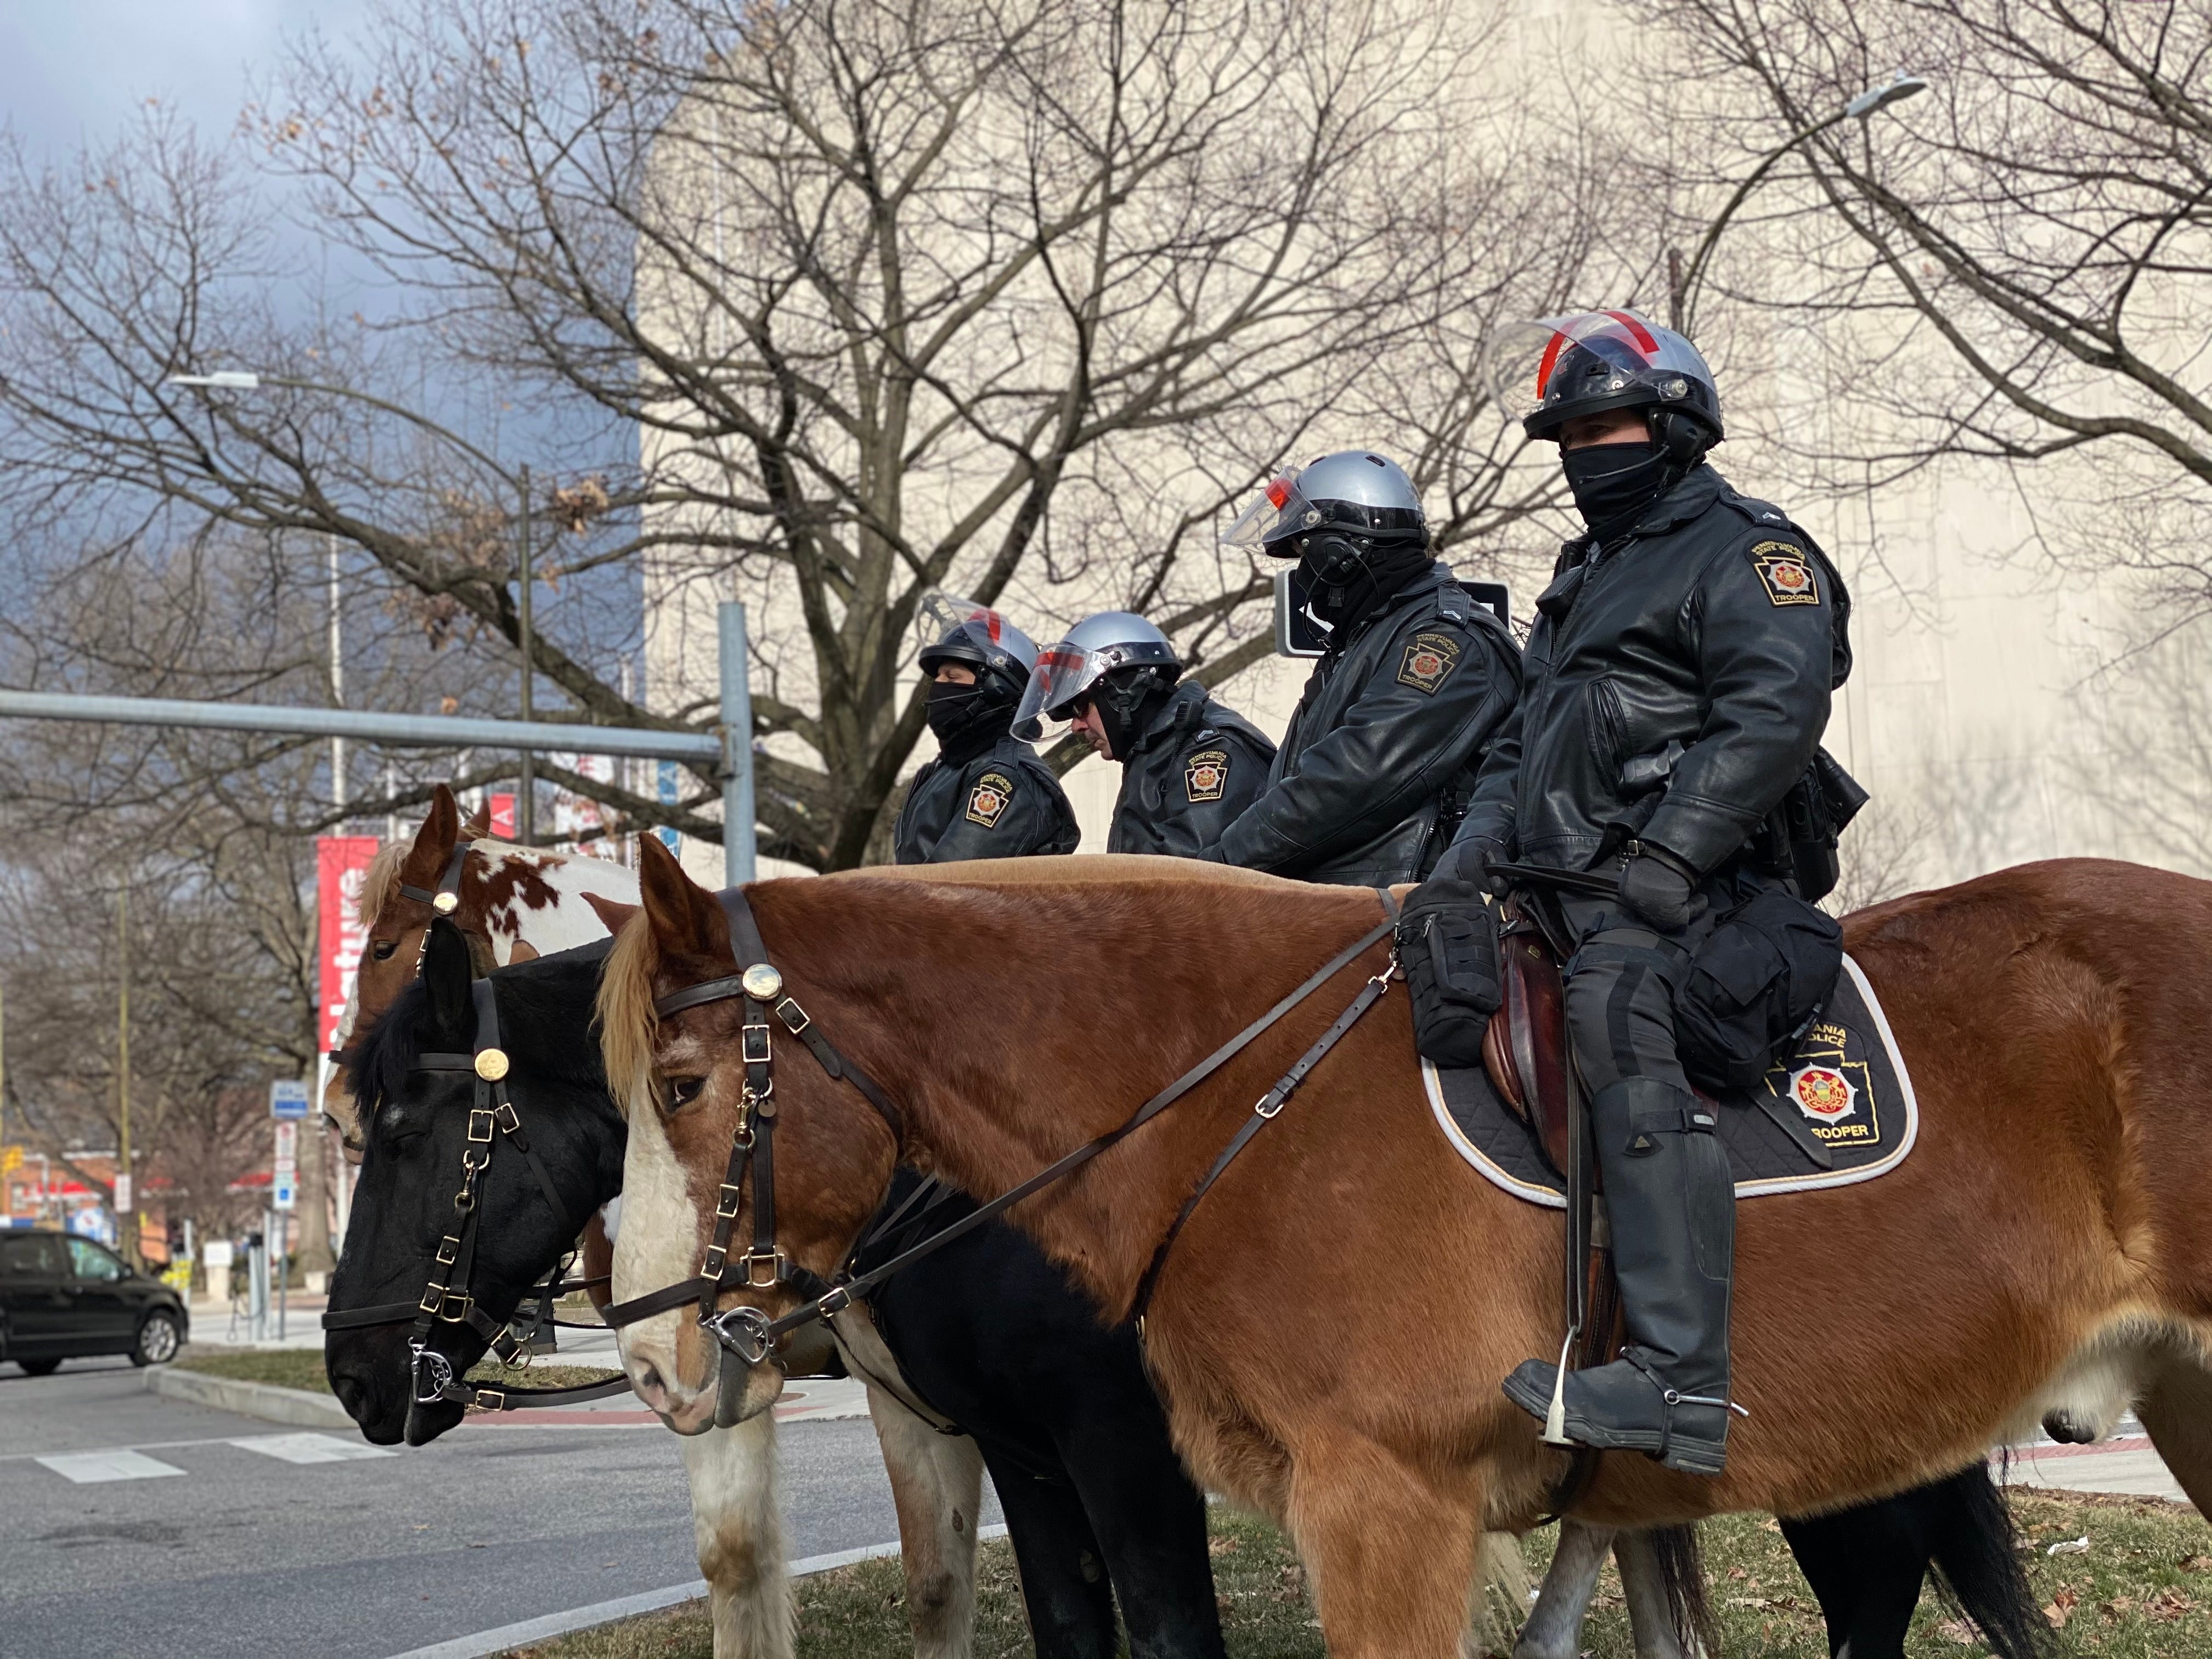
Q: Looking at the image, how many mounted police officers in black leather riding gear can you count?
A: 4